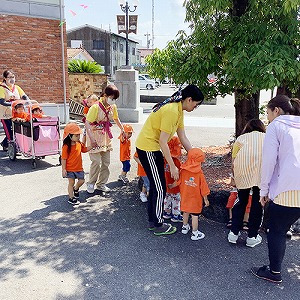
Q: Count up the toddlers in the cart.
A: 2